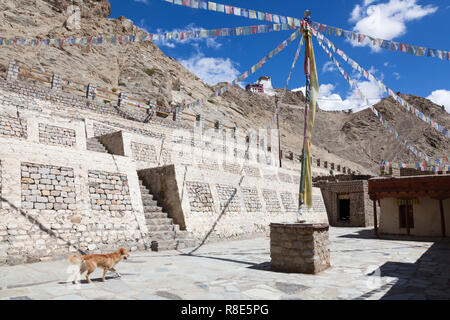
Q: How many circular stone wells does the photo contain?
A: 0